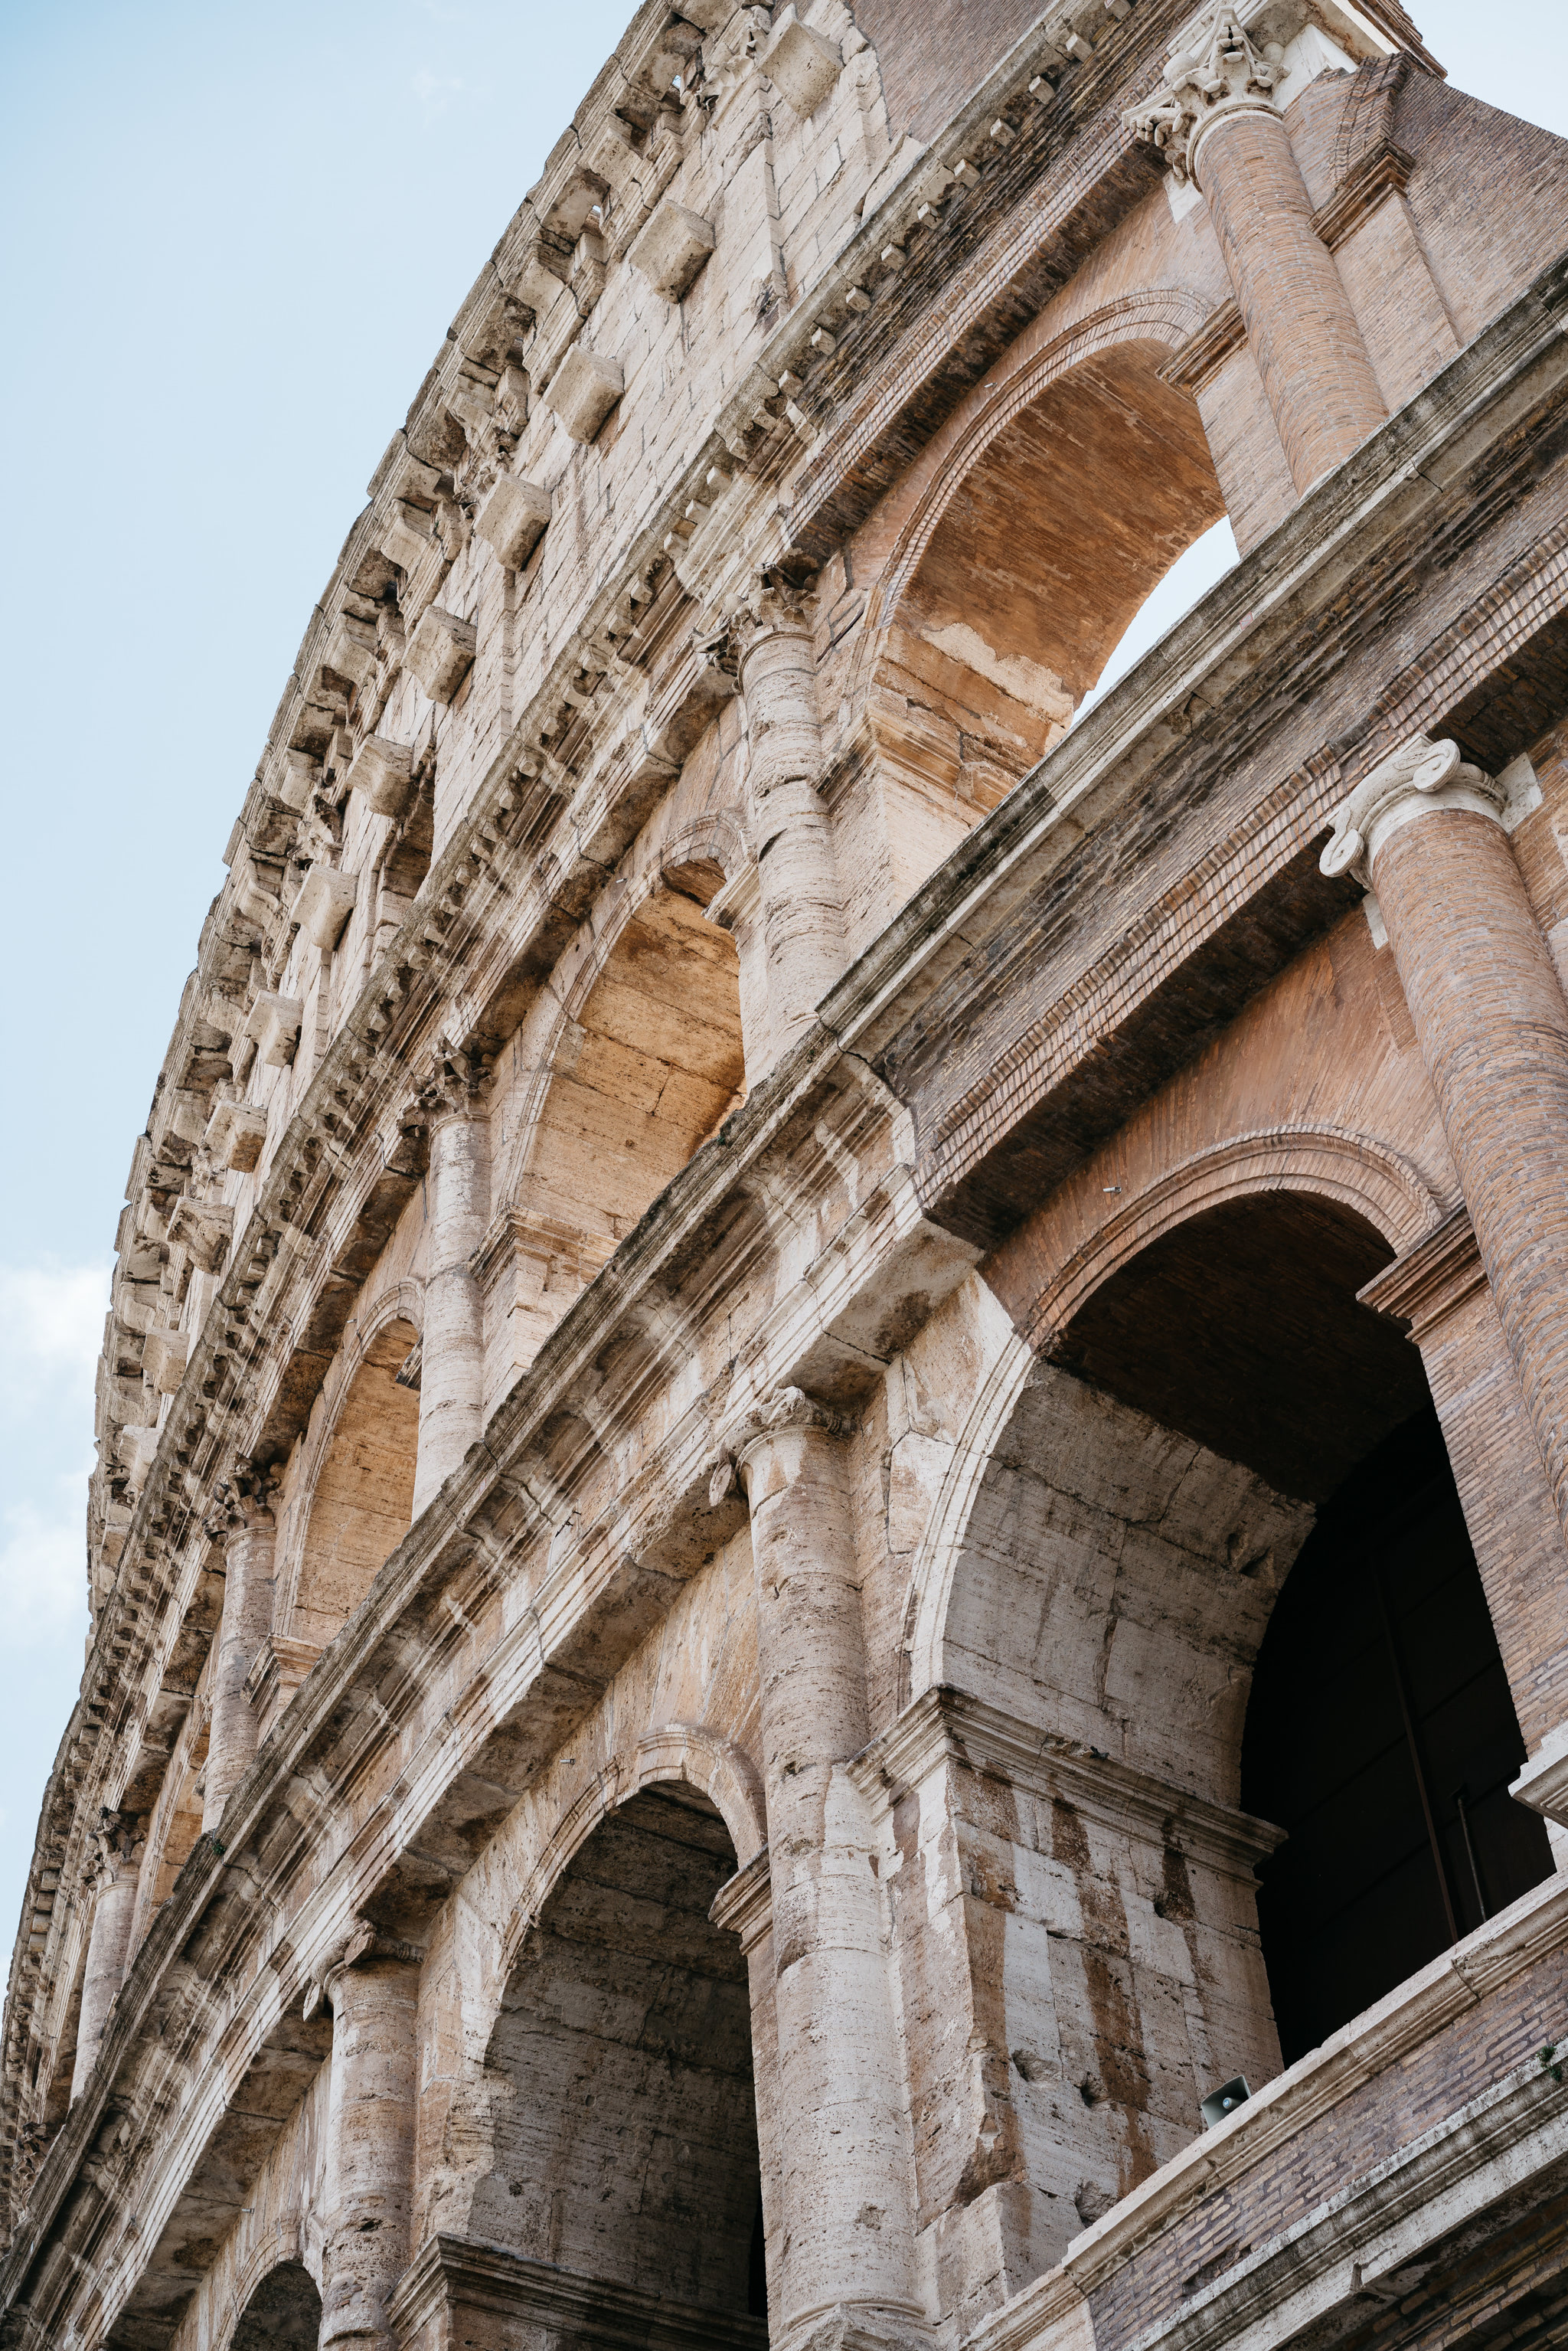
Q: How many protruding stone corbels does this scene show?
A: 12